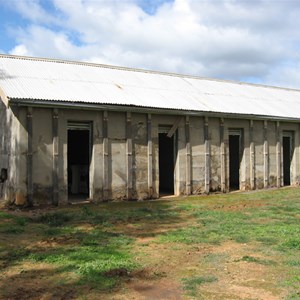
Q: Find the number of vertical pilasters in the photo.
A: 11